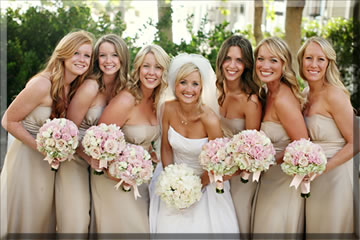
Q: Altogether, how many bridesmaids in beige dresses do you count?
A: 6